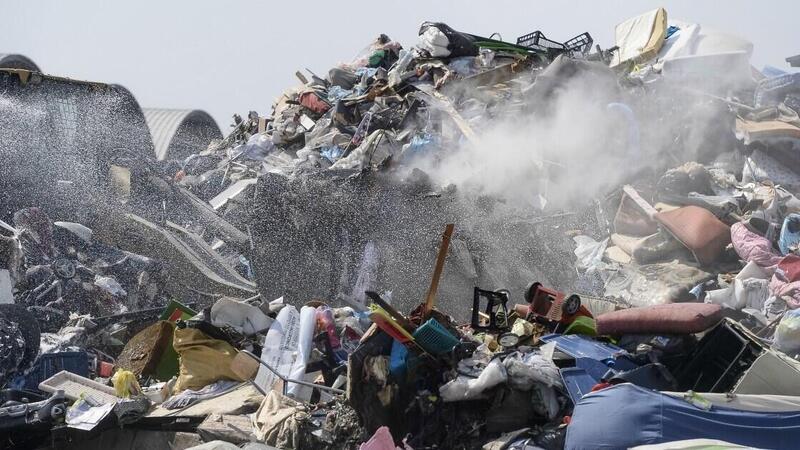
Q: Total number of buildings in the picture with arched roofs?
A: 3